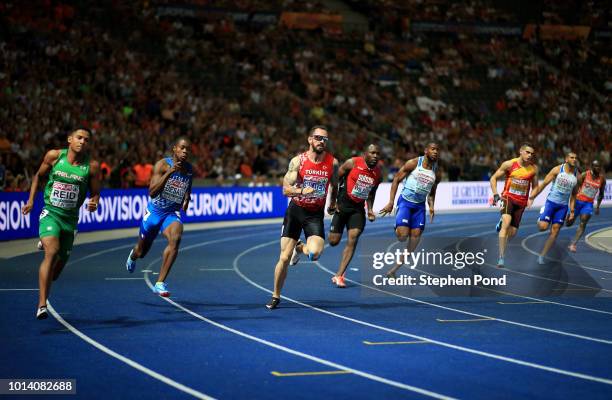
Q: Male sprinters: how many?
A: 8